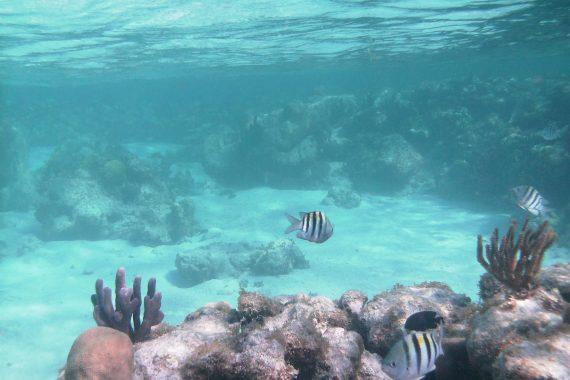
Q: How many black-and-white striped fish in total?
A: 3